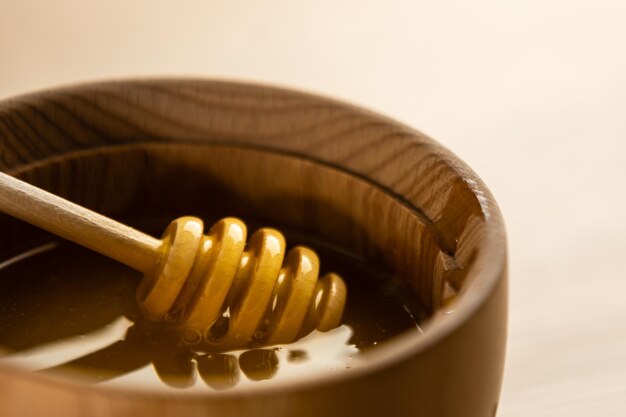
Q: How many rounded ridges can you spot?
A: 5